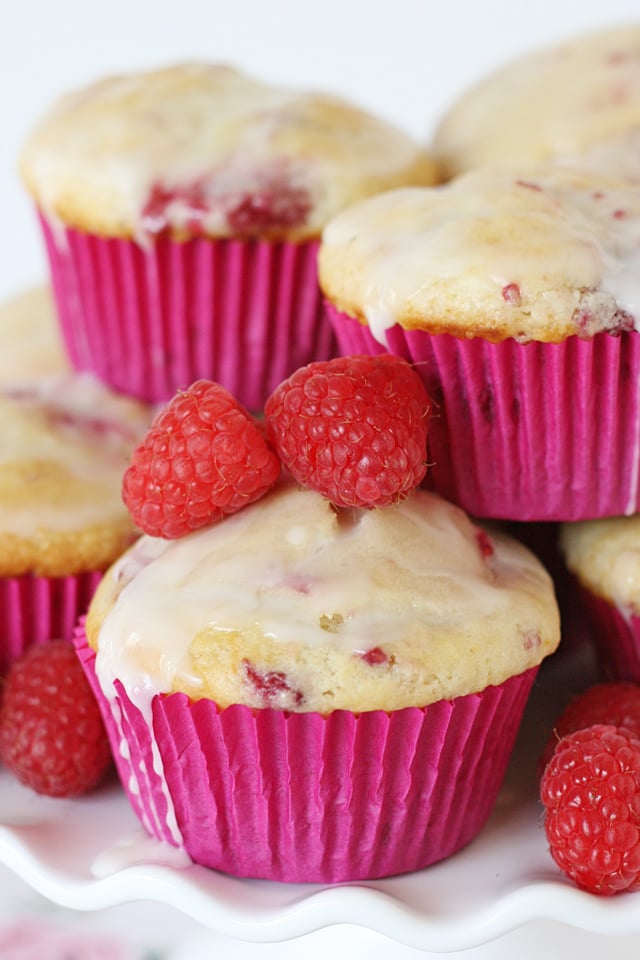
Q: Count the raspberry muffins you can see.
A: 7